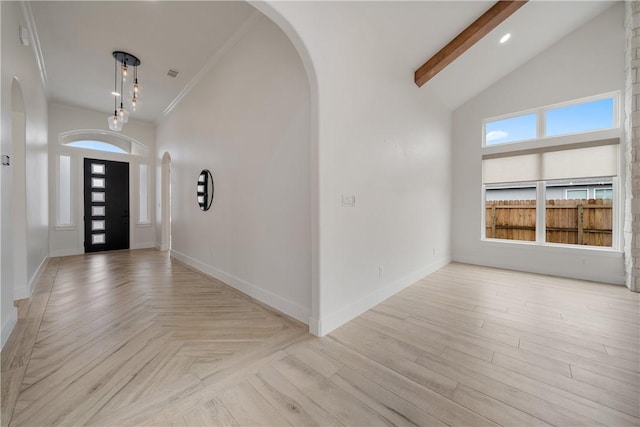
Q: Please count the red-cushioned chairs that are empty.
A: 0